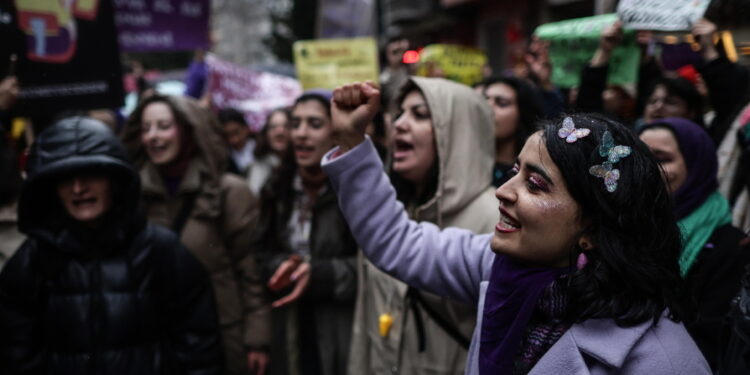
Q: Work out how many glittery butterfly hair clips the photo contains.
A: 3